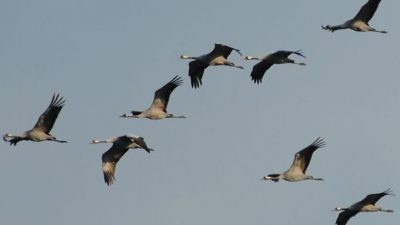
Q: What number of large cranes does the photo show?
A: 8